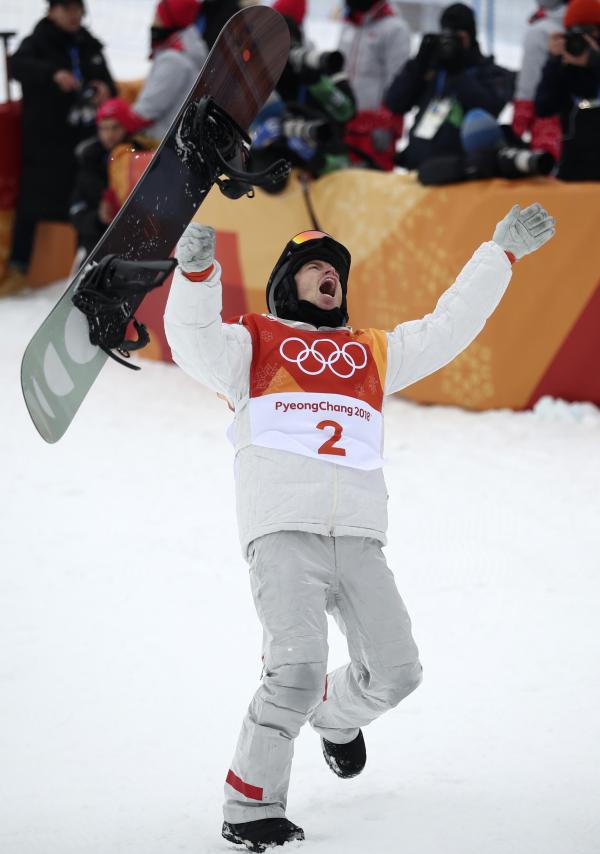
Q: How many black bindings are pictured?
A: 2